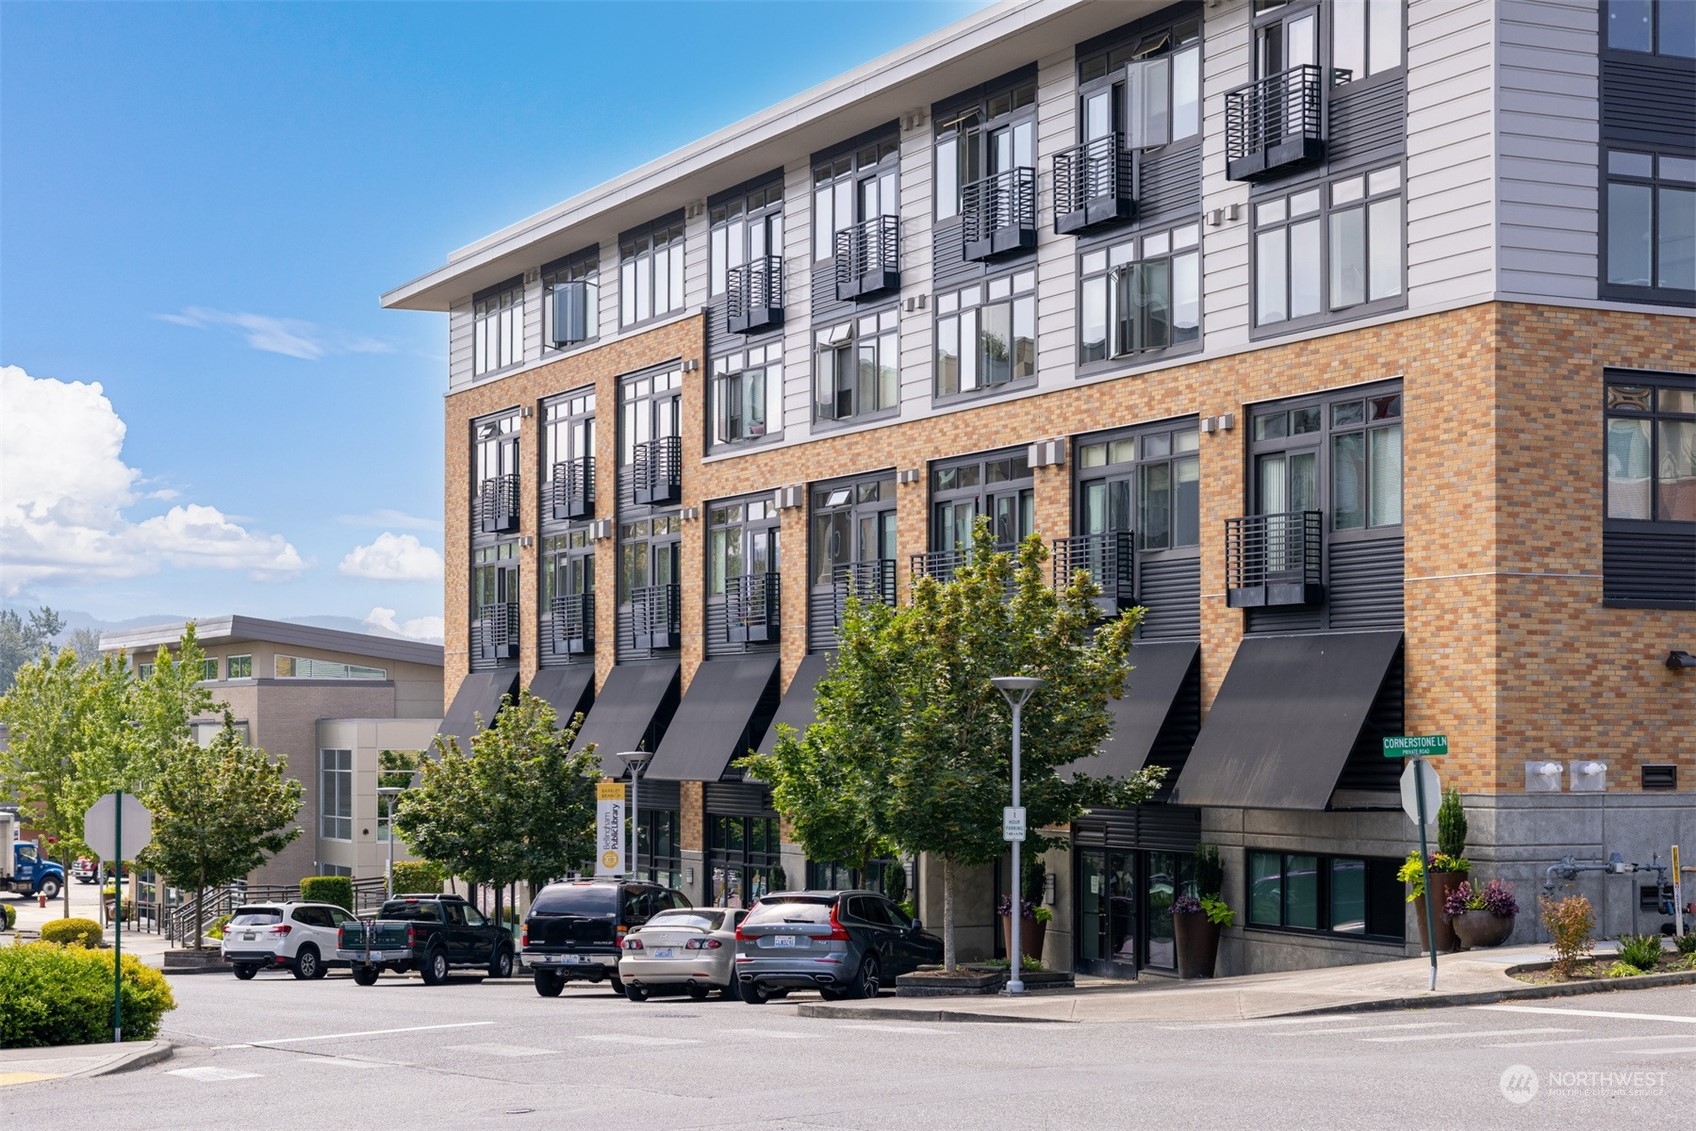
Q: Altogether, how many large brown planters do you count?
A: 4